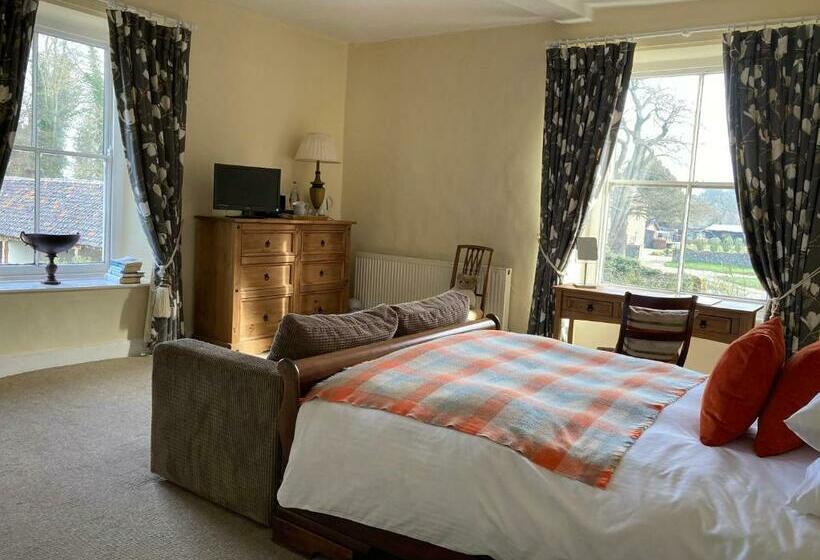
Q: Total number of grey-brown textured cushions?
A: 2